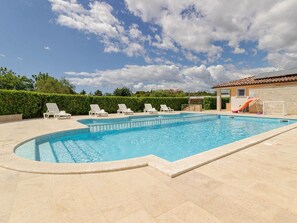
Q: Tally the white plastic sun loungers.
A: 5